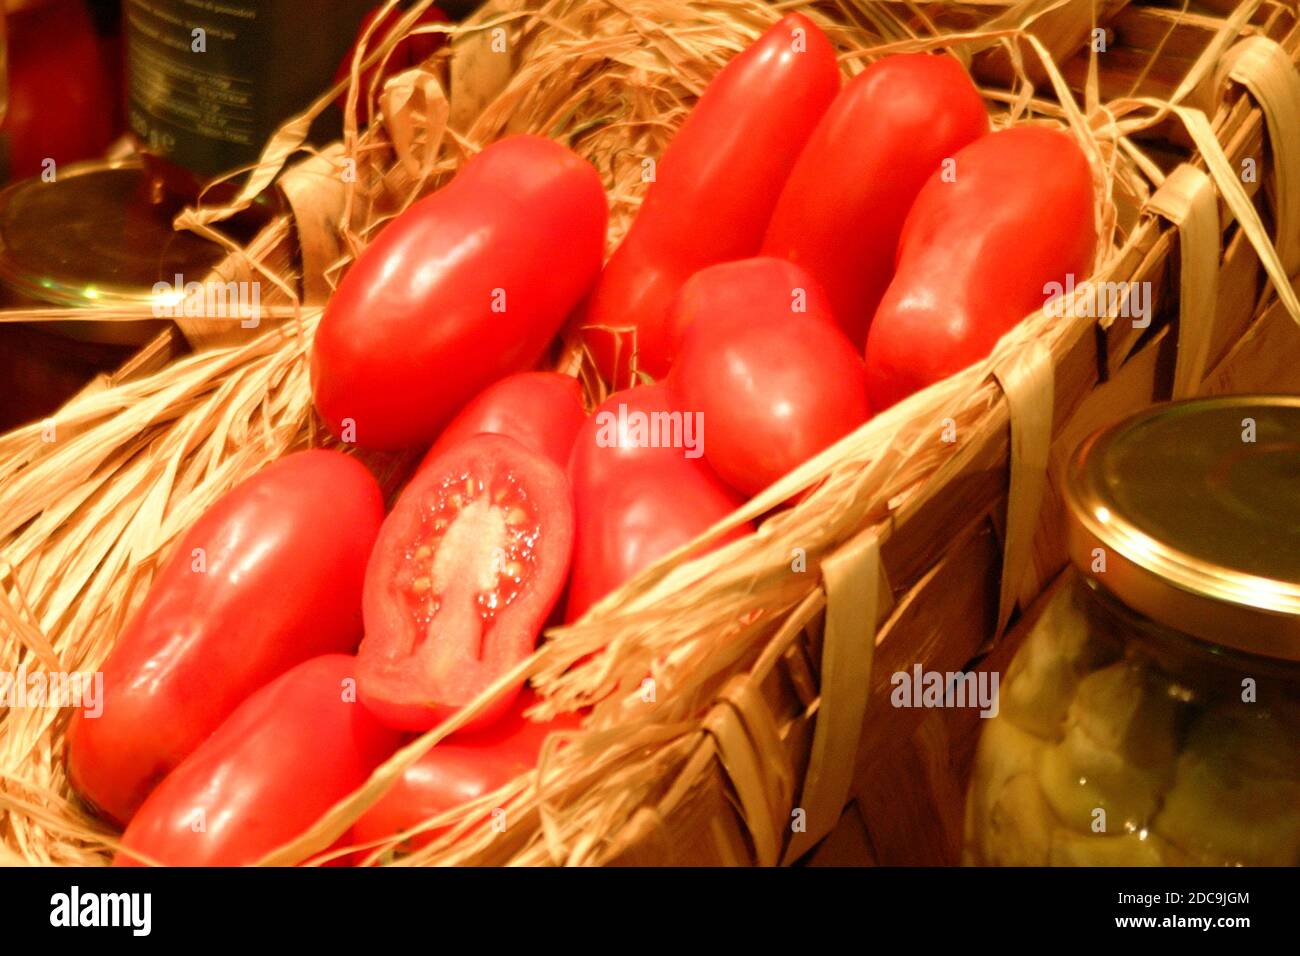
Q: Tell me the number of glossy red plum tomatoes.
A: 11